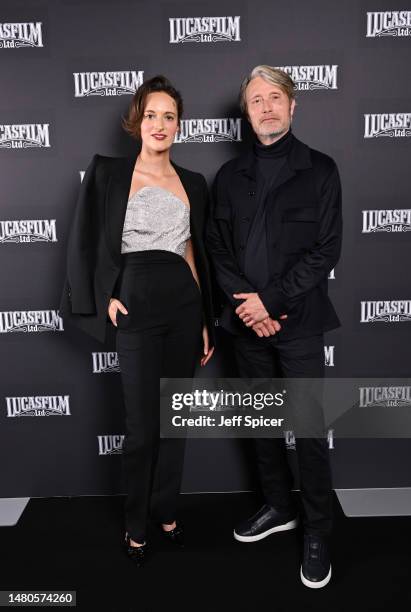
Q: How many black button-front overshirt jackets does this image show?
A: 1